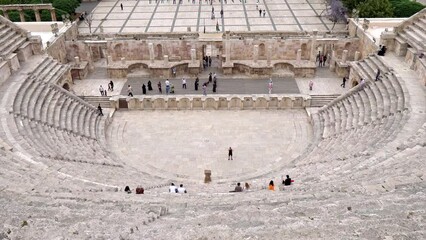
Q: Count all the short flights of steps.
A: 2